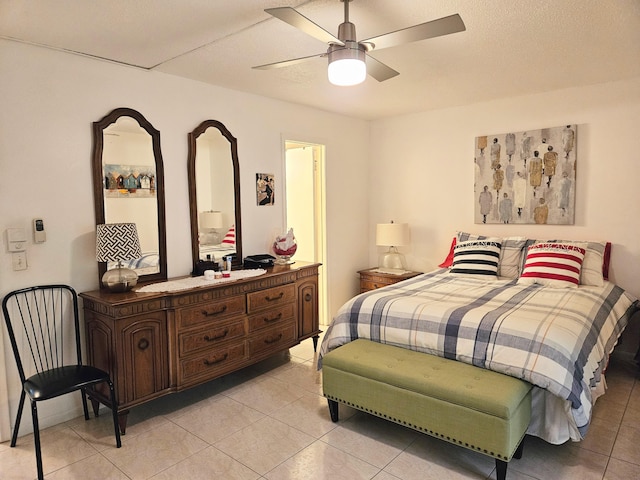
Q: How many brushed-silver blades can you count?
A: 4